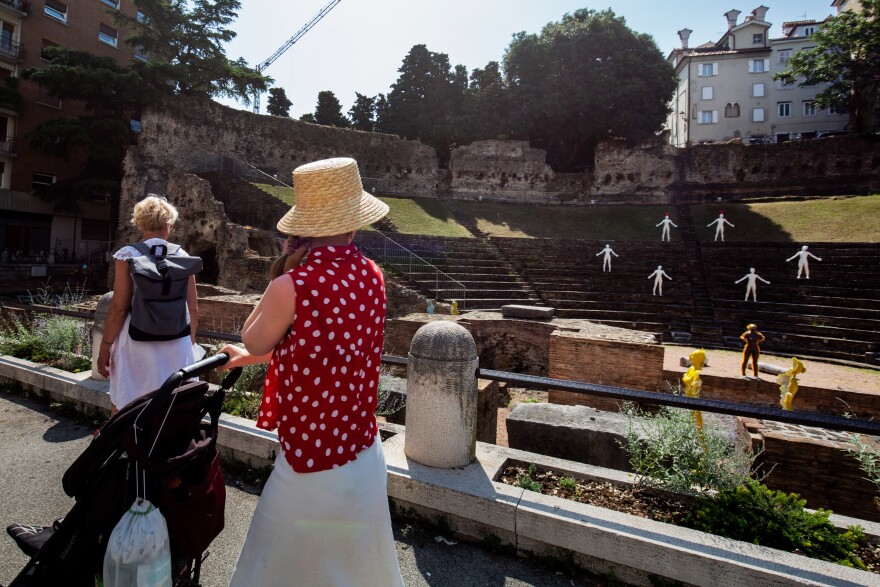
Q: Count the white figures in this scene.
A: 6